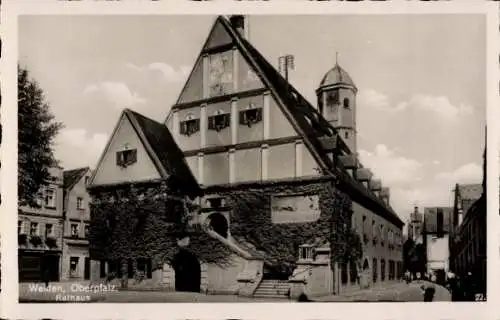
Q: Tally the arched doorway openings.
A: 2